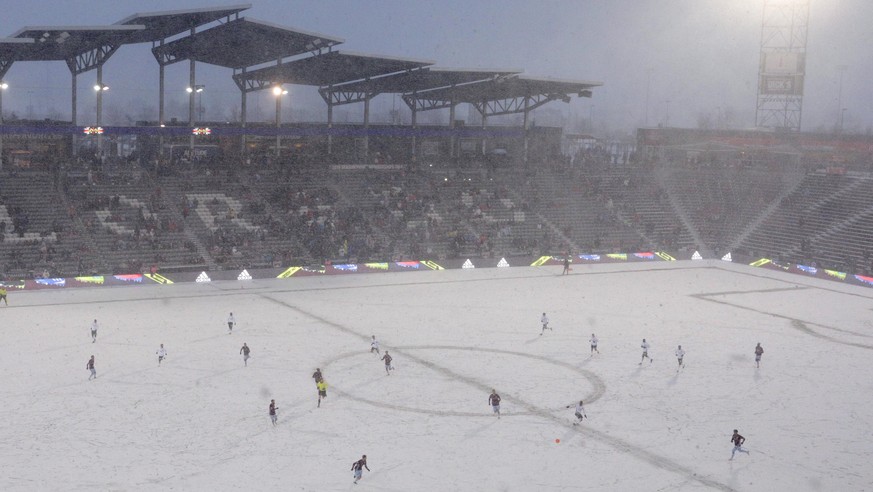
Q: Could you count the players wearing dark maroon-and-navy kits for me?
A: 9